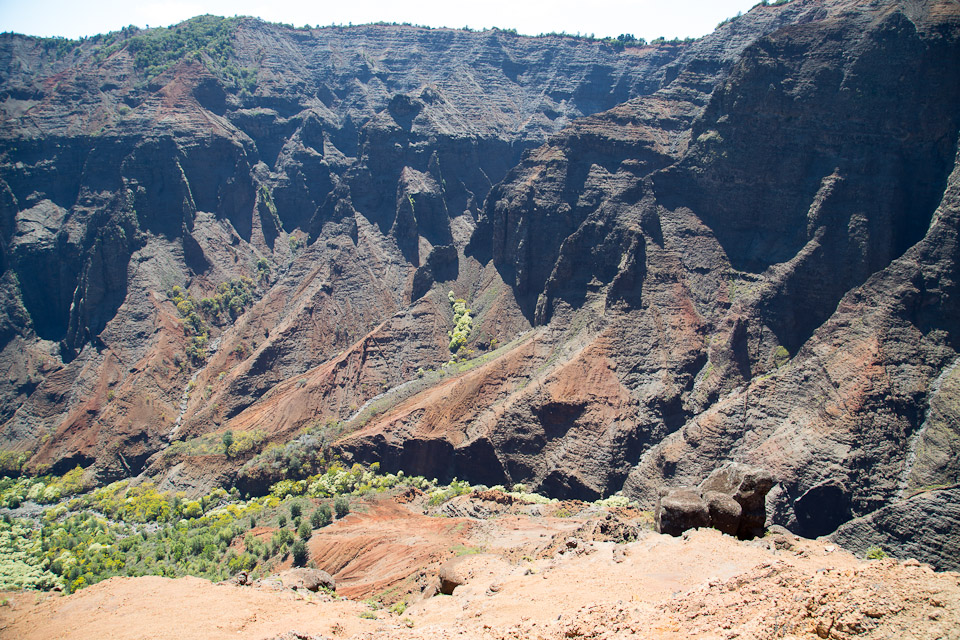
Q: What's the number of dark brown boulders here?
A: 3